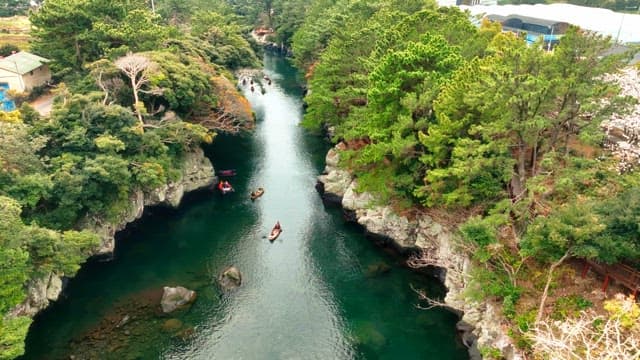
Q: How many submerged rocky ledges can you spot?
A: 1